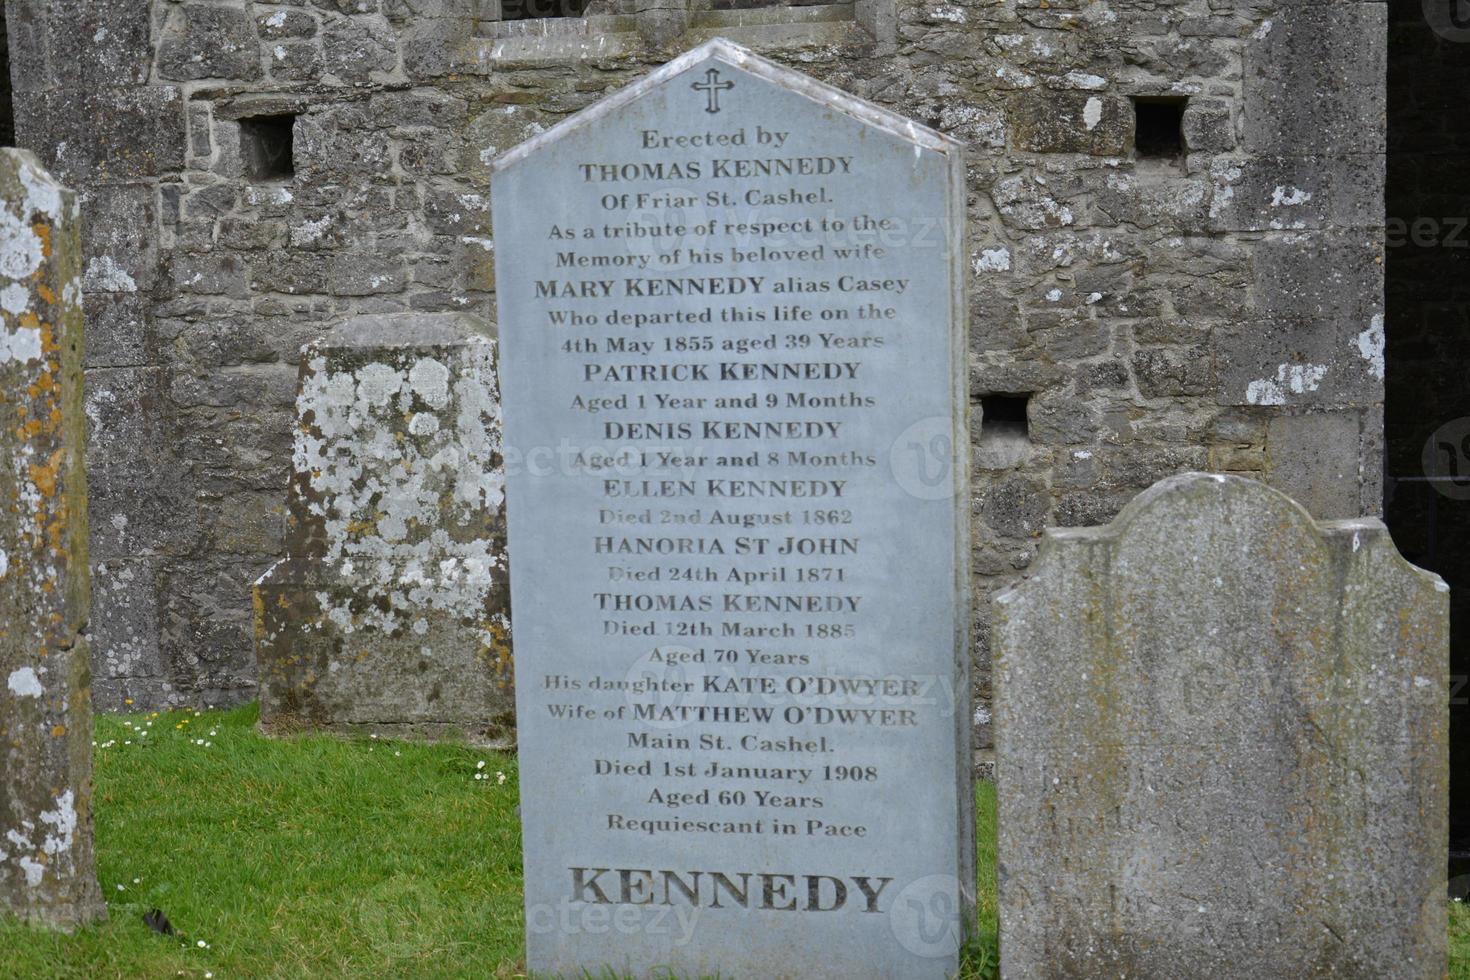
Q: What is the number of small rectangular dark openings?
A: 3